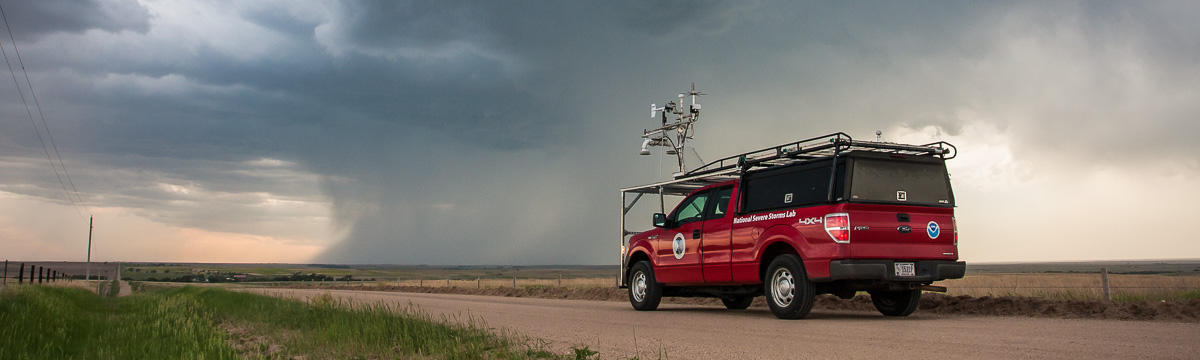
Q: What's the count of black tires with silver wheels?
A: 2